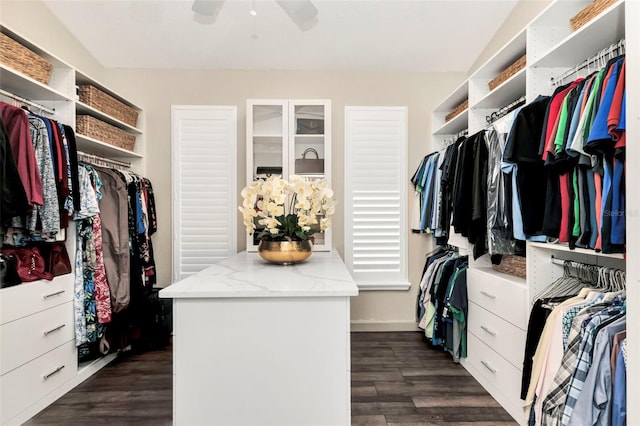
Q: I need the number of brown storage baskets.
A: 7